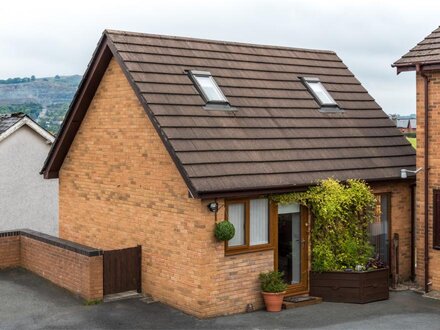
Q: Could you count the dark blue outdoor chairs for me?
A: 0